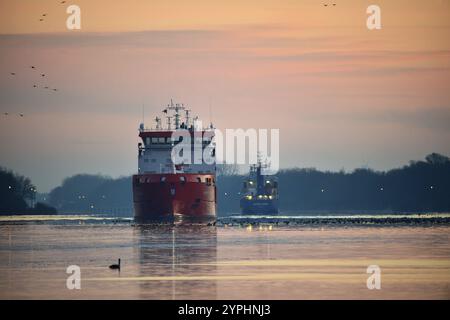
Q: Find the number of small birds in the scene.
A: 13